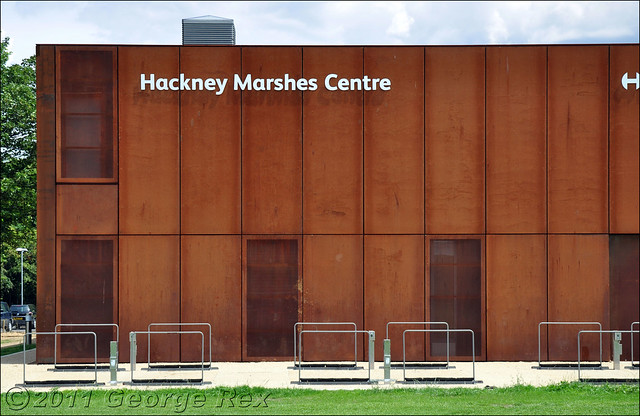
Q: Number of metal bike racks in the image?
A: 11